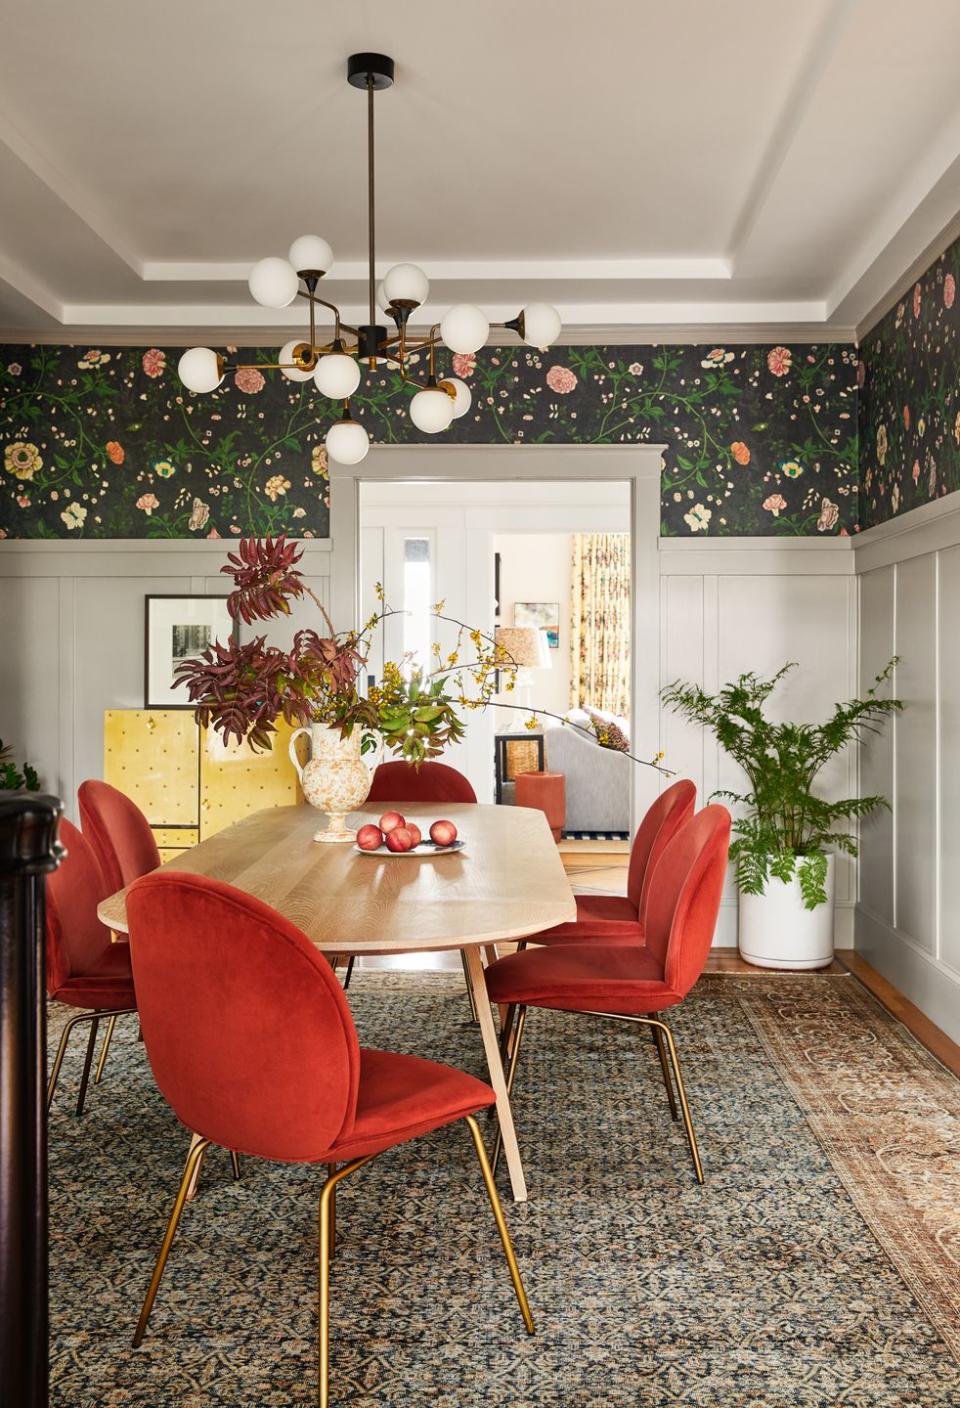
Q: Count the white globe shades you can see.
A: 12